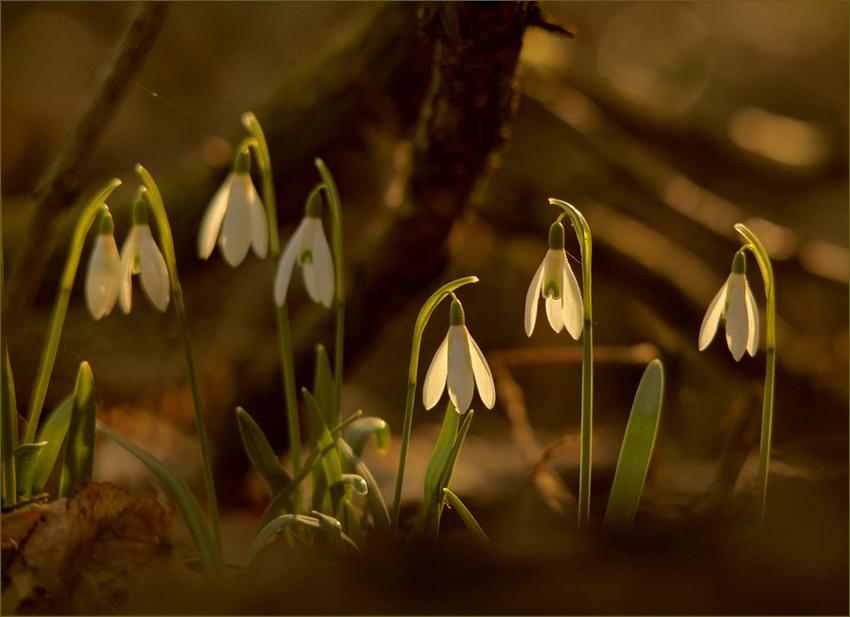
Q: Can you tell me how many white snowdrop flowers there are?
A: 7